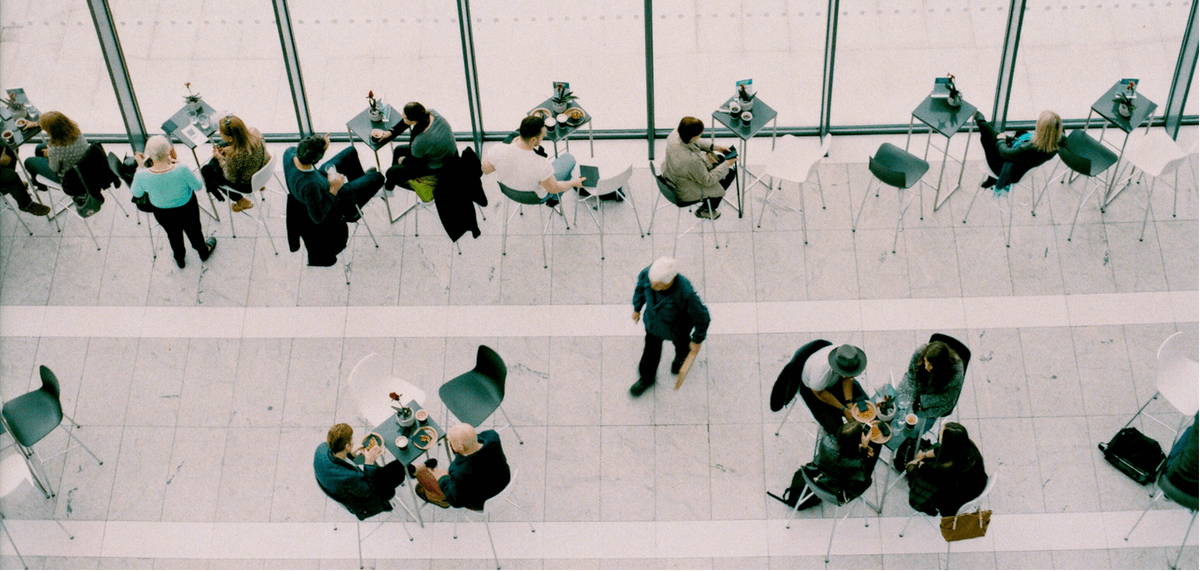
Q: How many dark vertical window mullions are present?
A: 7